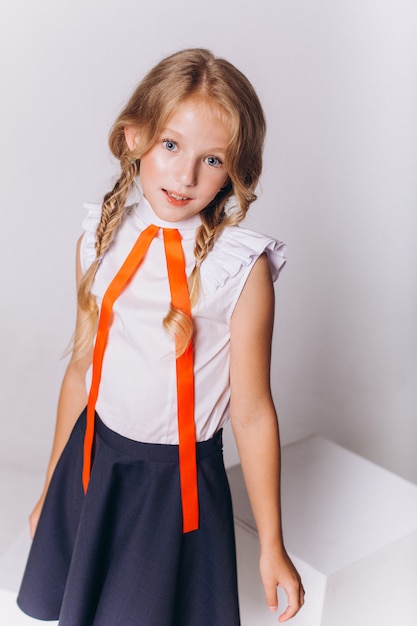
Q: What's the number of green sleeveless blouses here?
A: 0